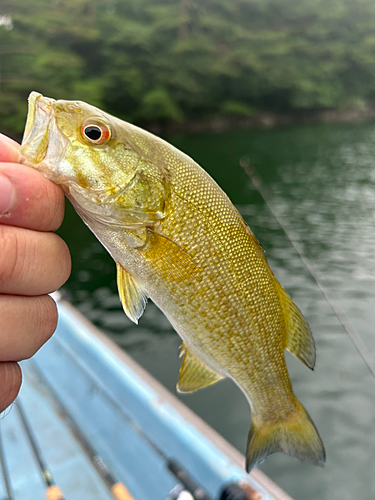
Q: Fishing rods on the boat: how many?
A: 4